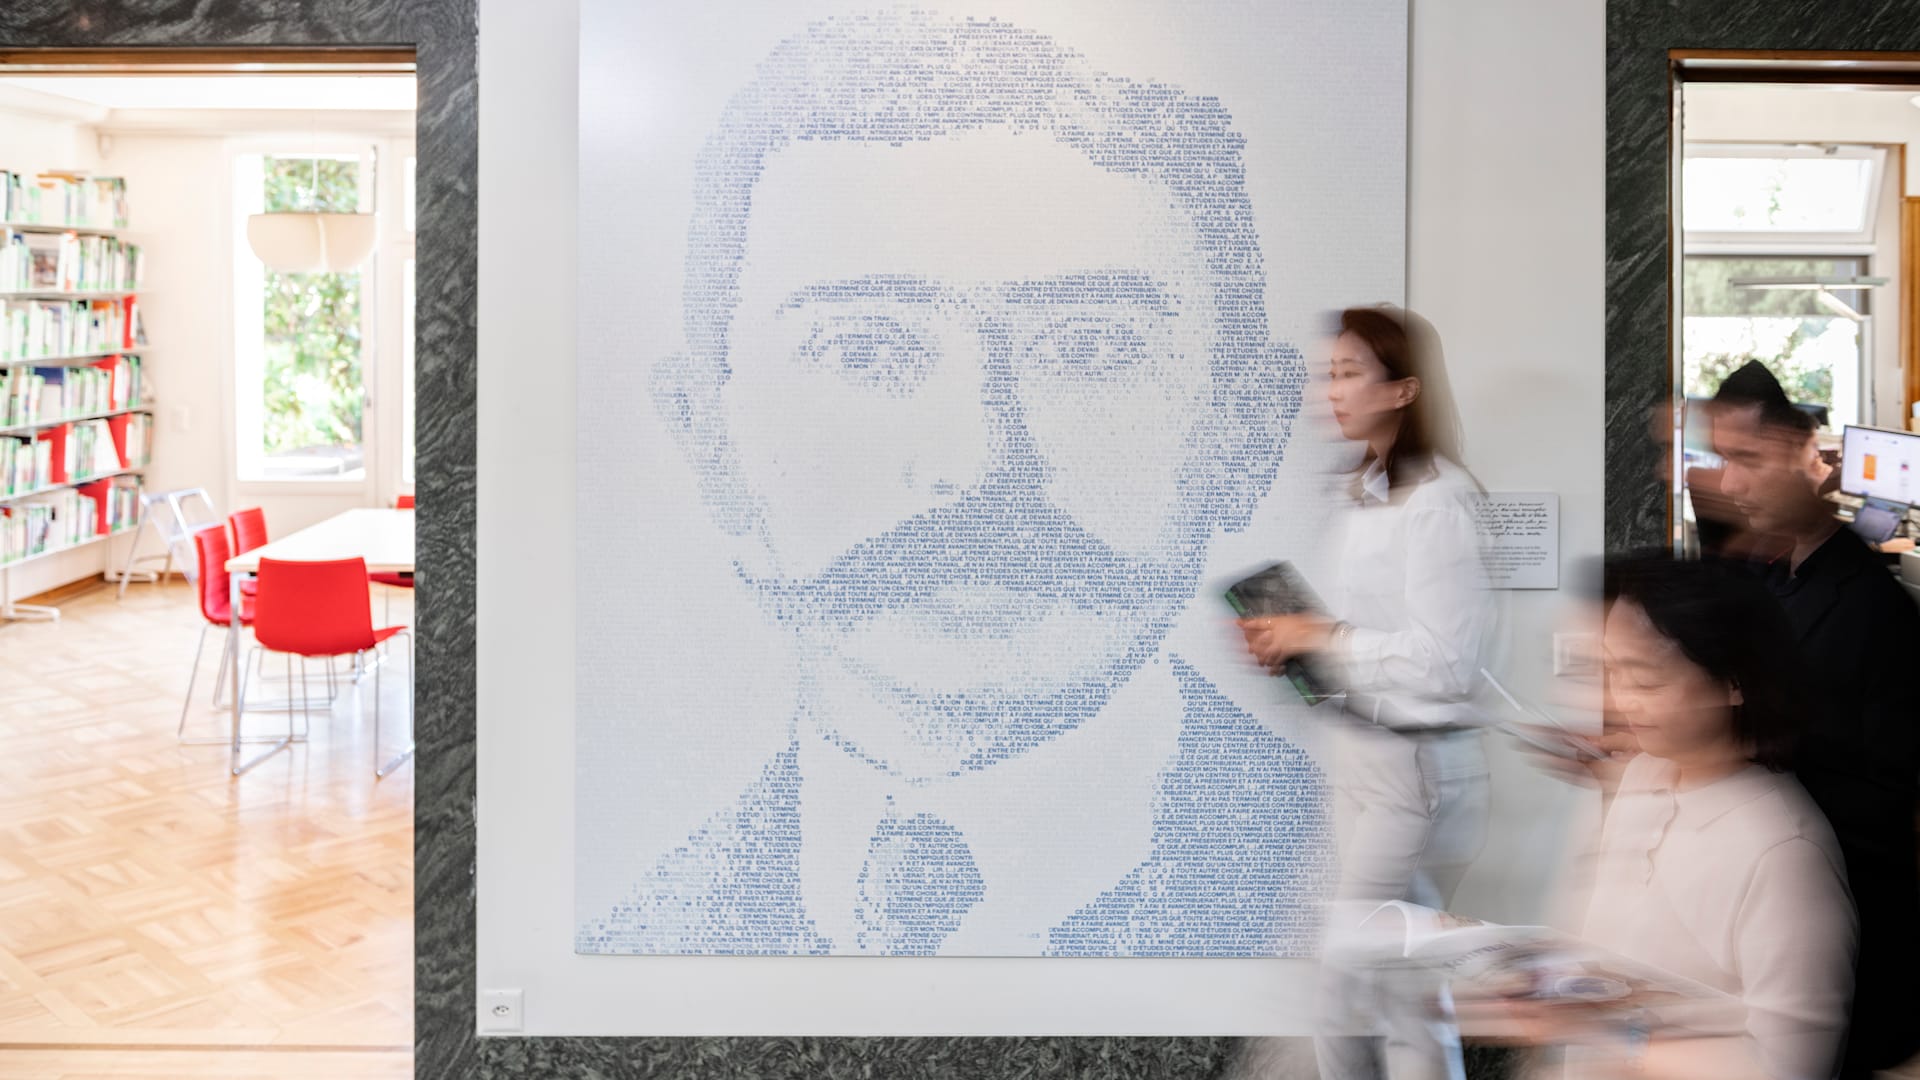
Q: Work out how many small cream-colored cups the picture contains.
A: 0